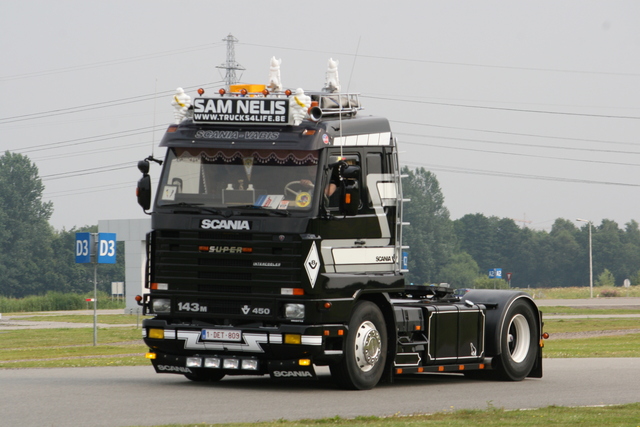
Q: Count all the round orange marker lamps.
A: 8